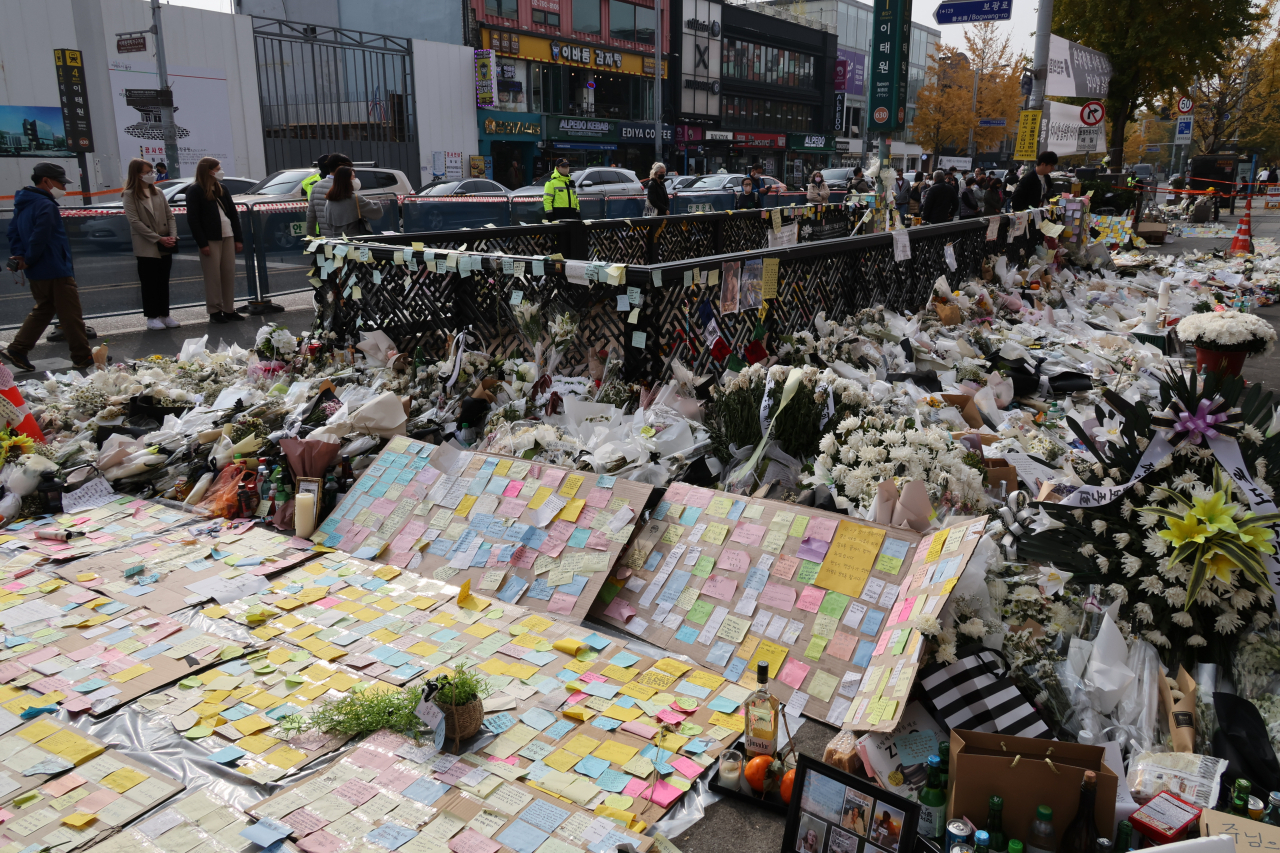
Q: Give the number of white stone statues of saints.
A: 0